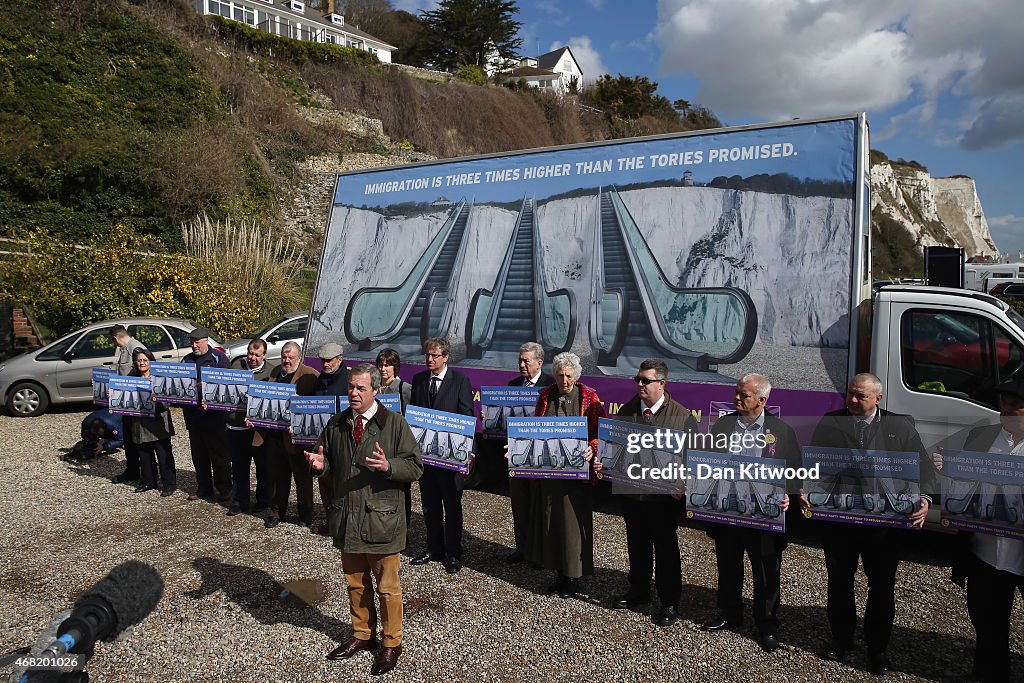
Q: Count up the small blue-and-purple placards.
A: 14